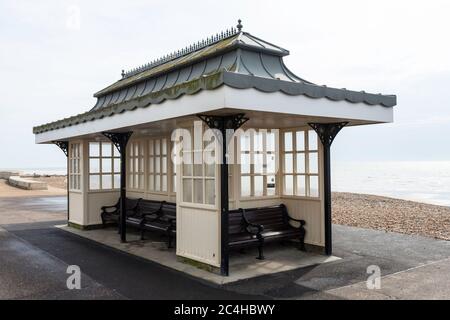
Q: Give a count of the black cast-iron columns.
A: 4